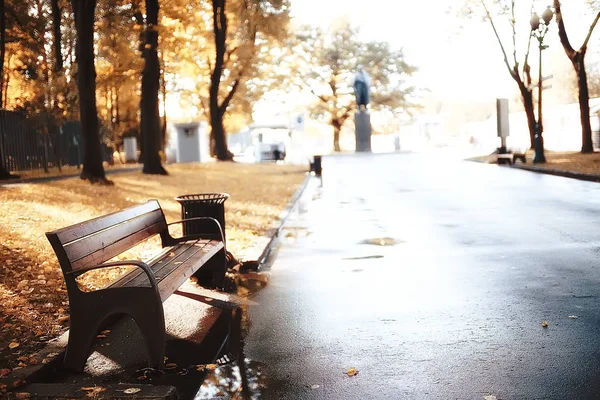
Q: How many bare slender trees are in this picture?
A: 2